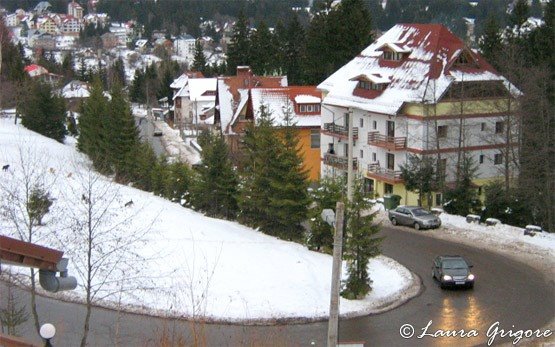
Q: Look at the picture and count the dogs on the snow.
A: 5